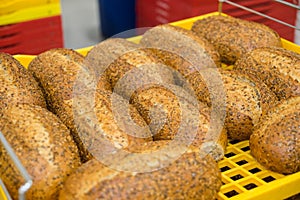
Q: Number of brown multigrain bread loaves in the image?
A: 12